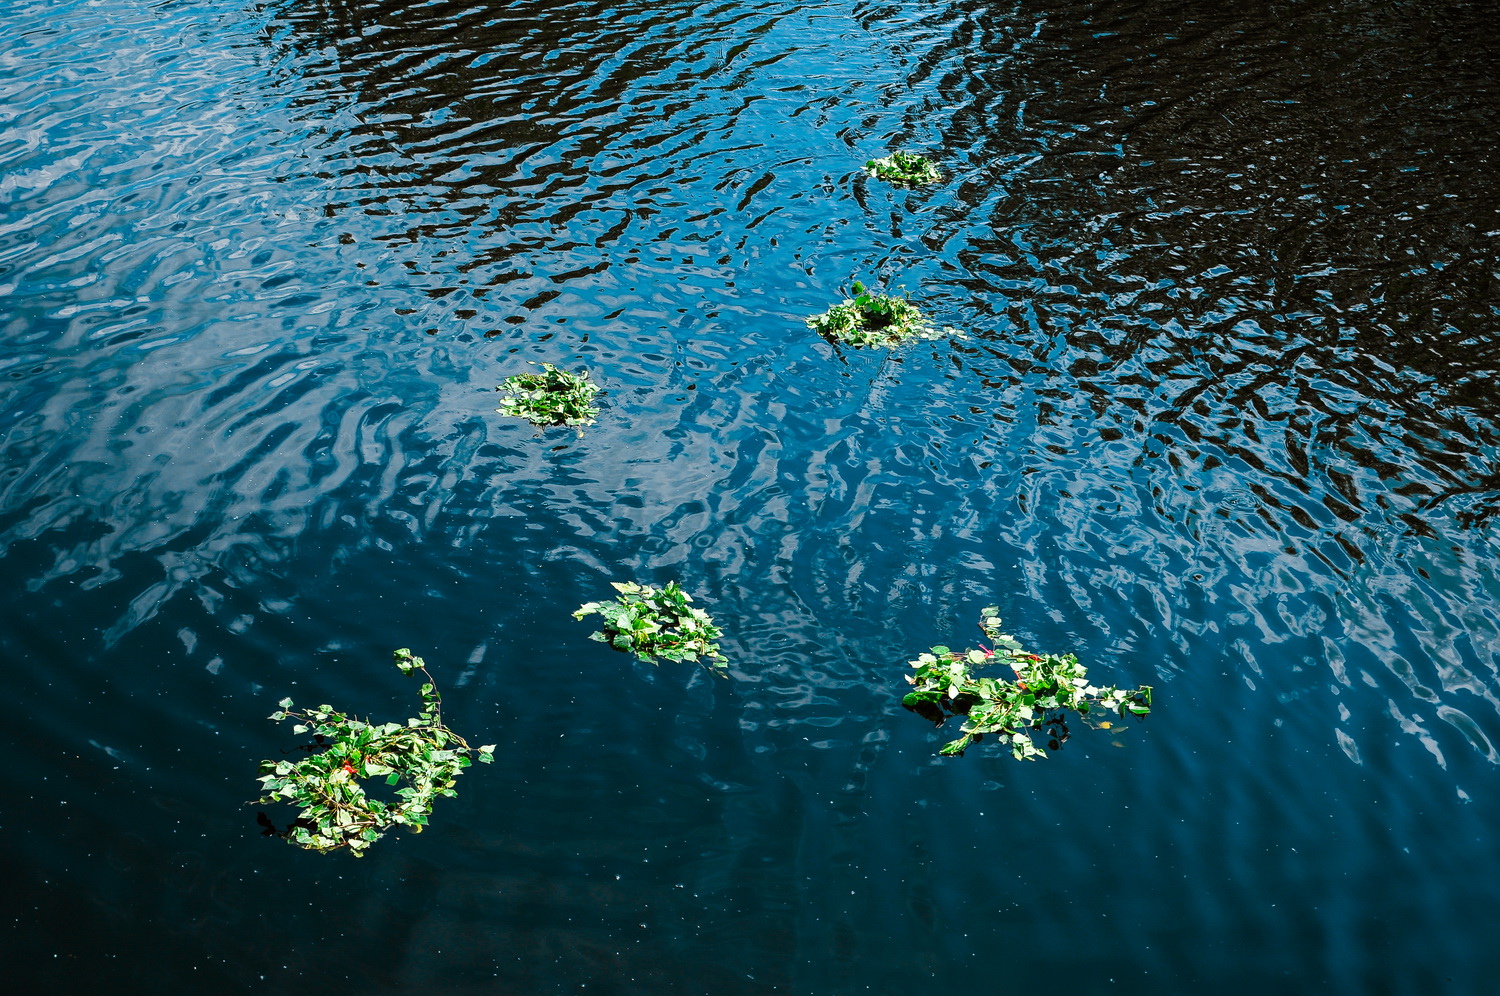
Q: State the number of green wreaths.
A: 6